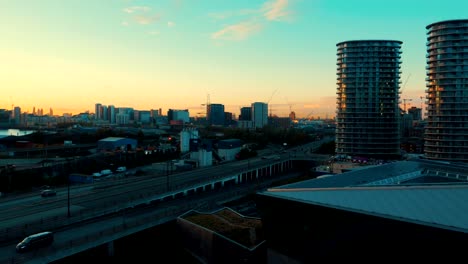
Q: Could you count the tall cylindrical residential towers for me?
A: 2